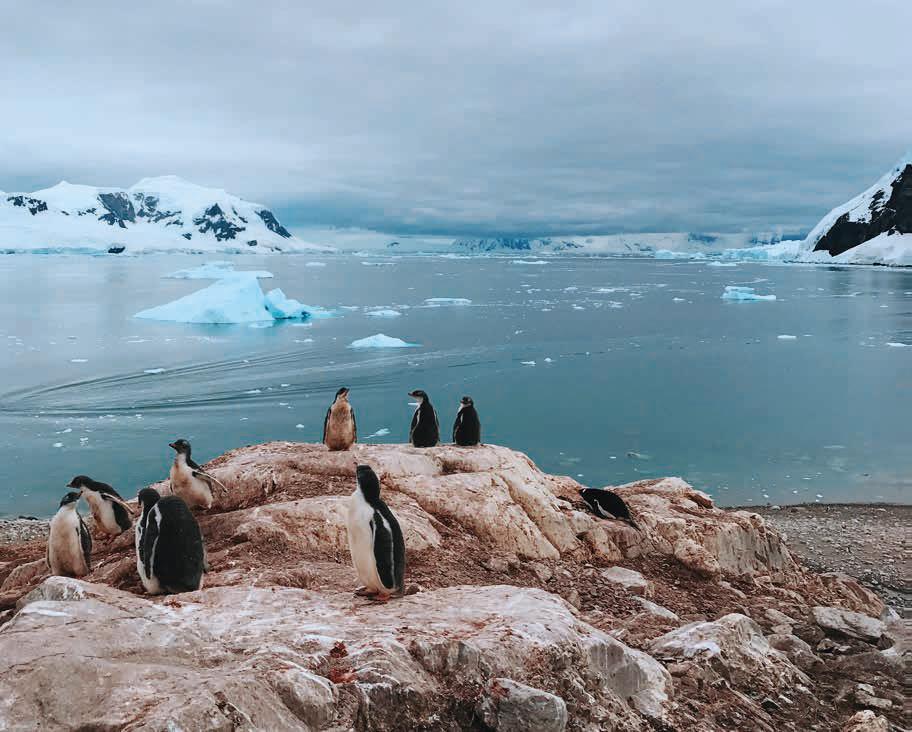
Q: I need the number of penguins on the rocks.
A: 9